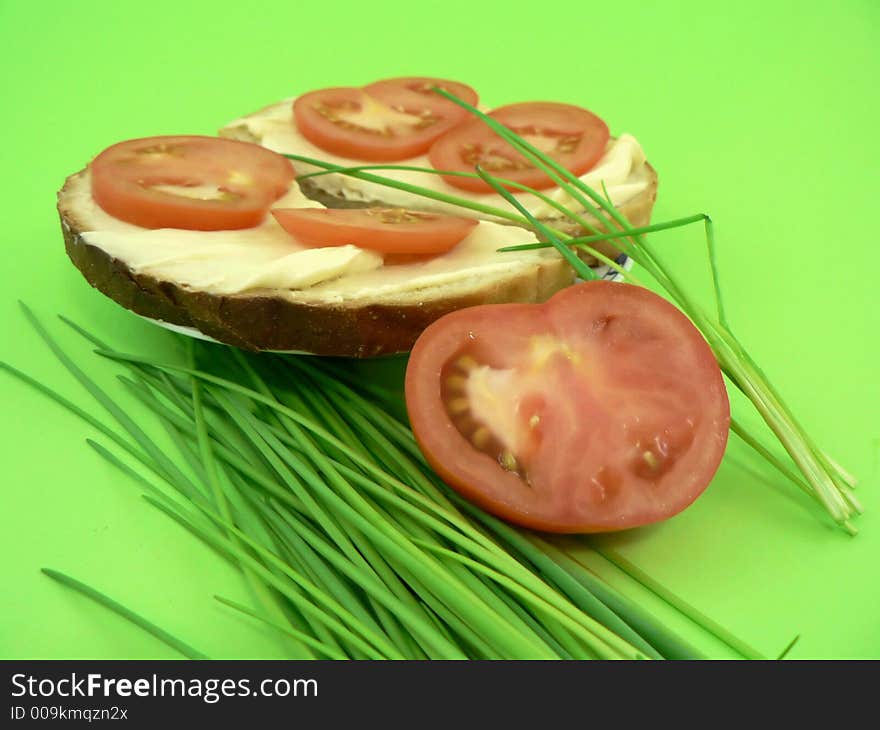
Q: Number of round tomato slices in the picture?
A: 4